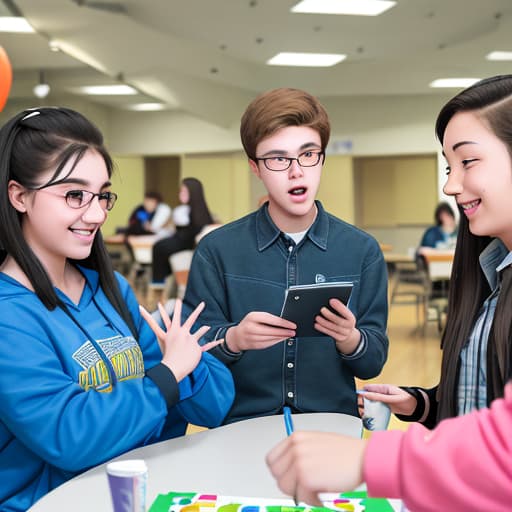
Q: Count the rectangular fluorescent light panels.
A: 7